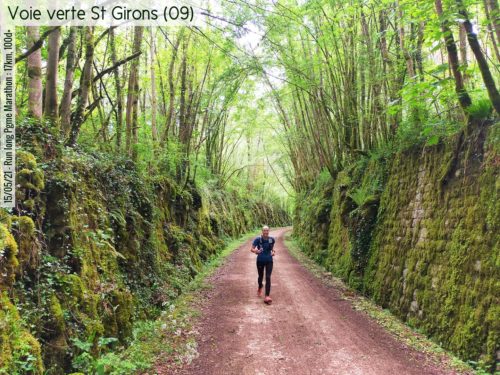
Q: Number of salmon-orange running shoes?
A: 2